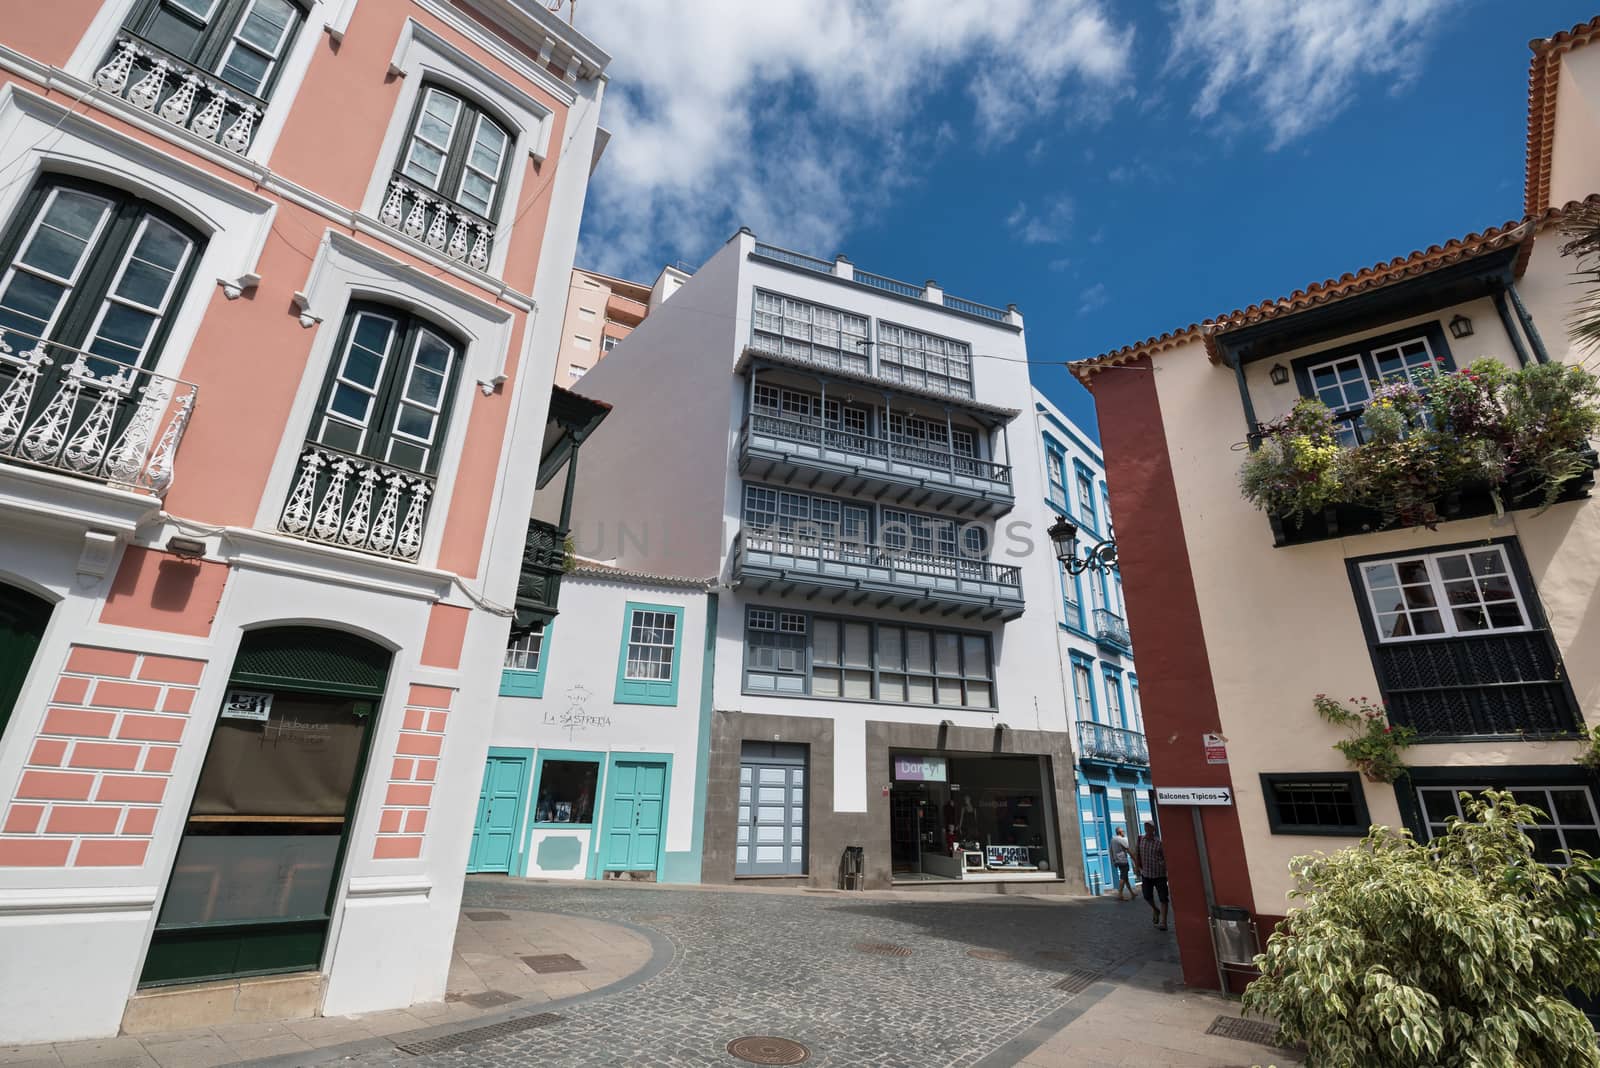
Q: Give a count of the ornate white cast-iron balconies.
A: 4